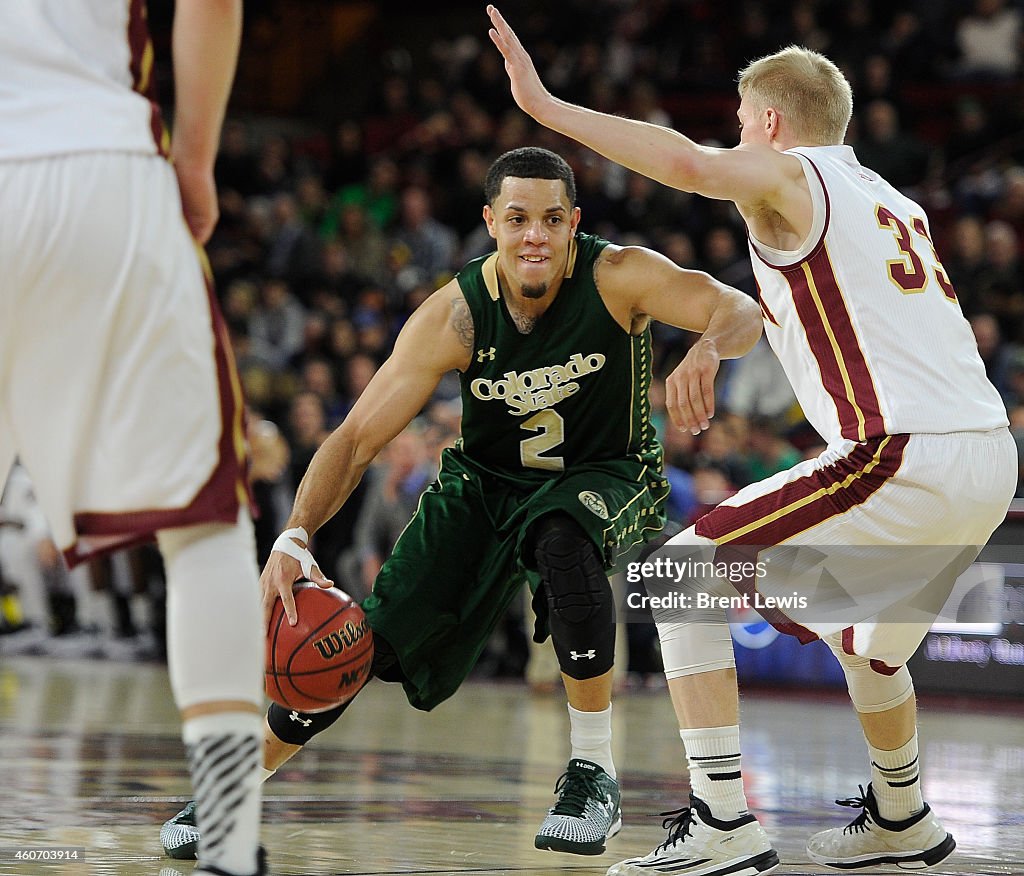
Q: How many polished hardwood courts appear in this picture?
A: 1